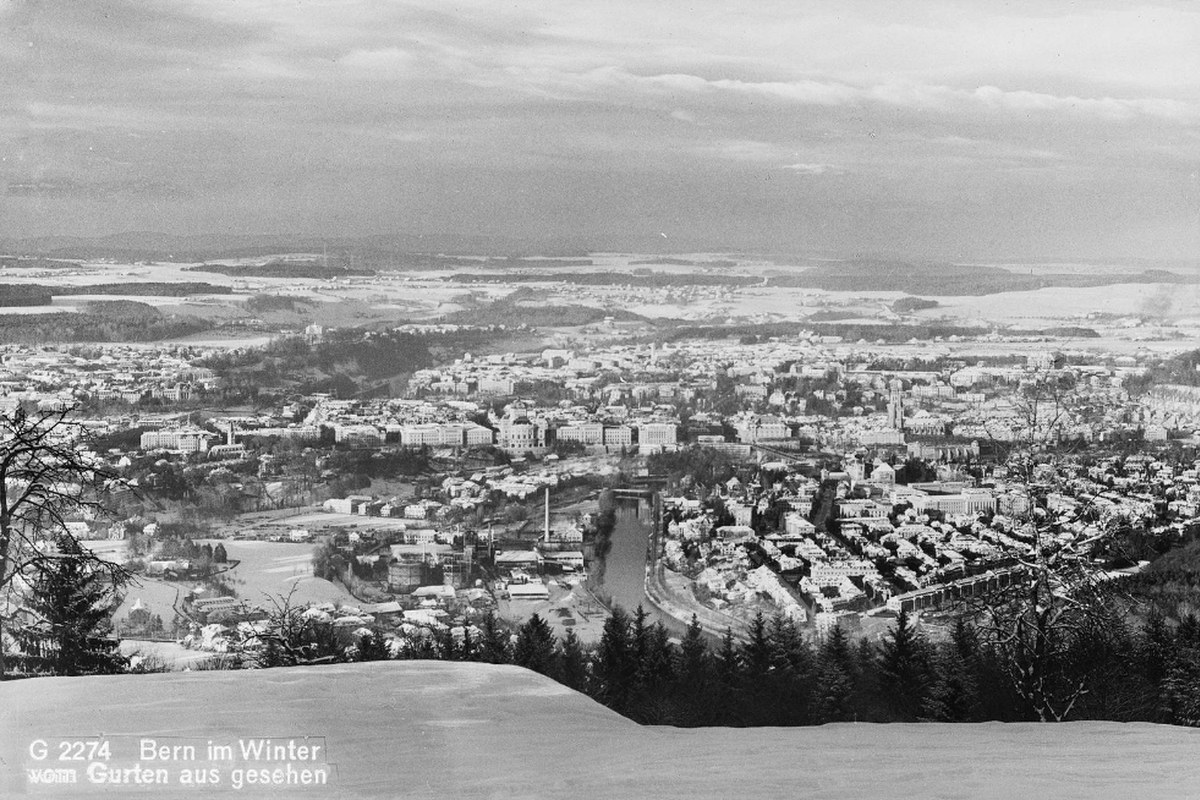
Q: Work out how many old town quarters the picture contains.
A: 1